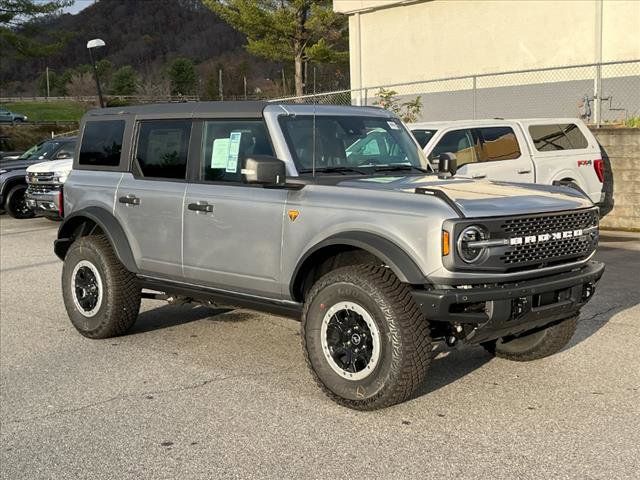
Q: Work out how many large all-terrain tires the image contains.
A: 3